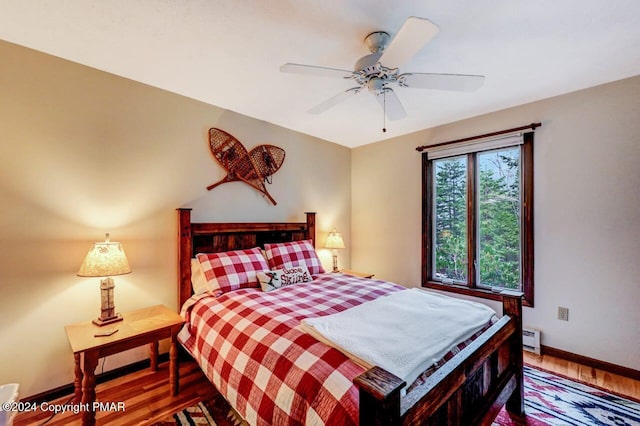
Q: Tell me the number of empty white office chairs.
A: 0